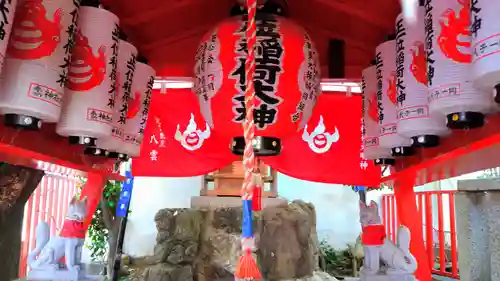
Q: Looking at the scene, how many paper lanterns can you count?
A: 11